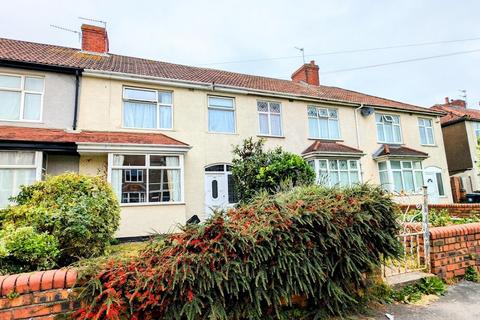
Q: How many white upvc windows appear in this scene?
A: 11